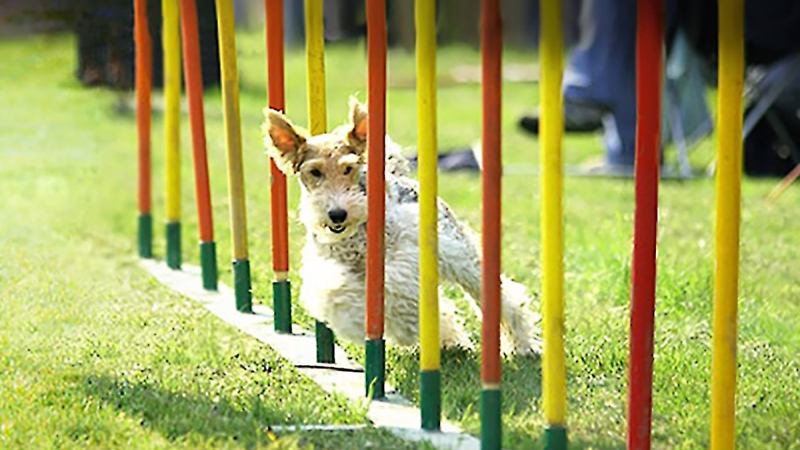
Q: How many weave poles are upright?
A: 12